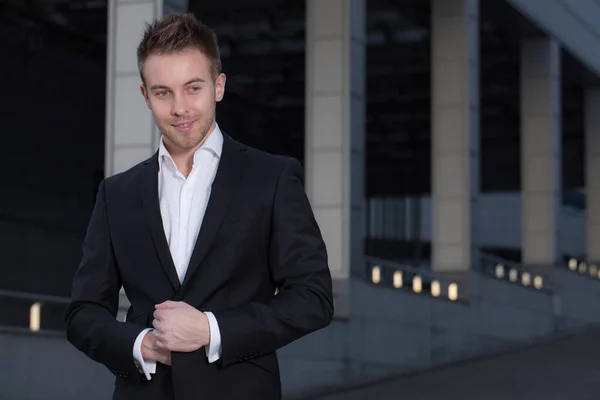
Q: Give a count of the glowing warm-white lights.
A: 14